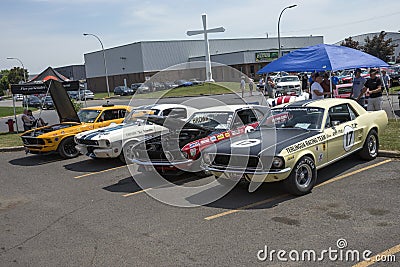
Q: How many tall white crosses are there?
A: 1